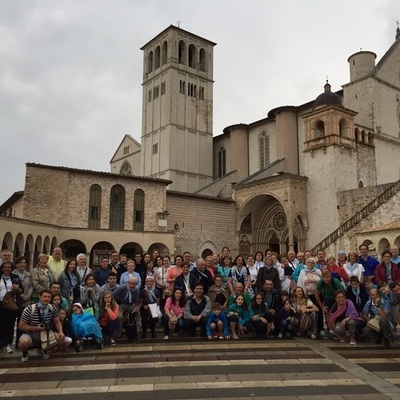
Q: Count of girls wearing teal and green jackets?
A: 2